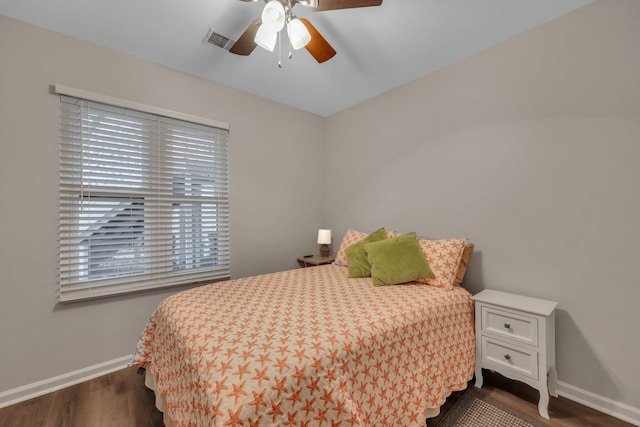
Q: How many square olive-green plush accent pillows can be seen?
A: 2